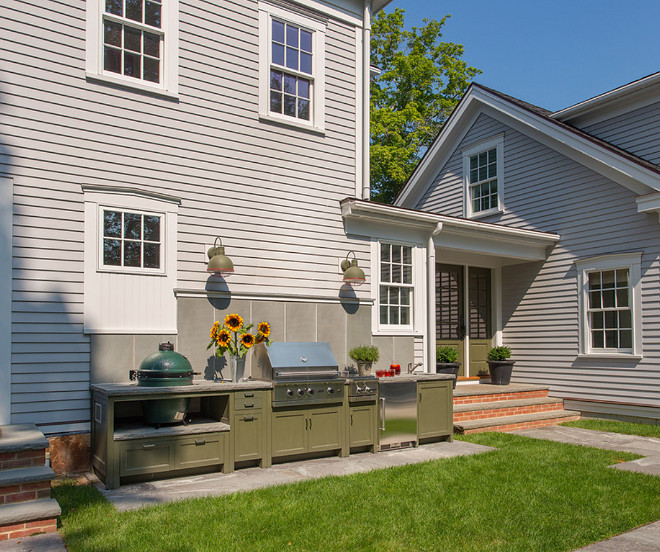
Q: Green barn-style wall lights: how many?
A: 2